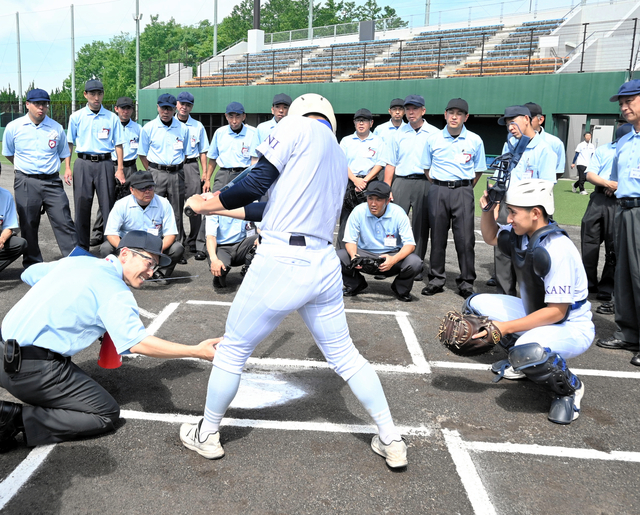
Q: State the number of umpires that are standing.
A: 15